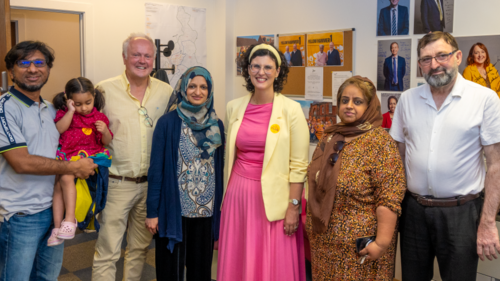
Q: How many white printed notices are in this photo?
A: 2